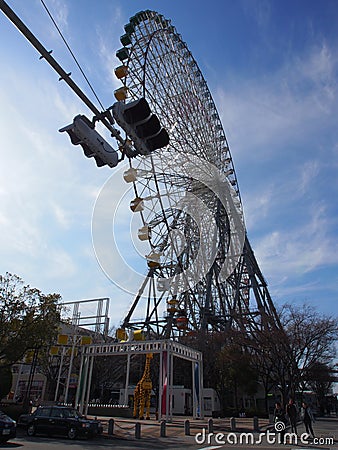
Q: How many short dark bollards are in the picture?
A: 7